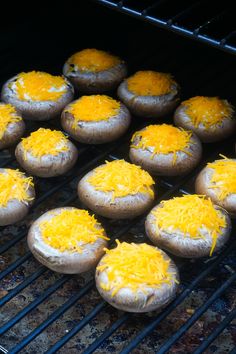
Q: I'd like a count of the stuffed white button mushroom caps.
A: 14